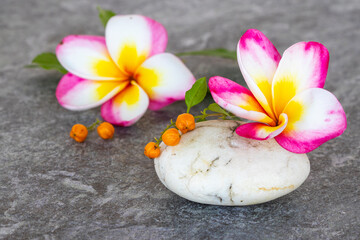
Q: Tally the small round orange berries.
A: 5